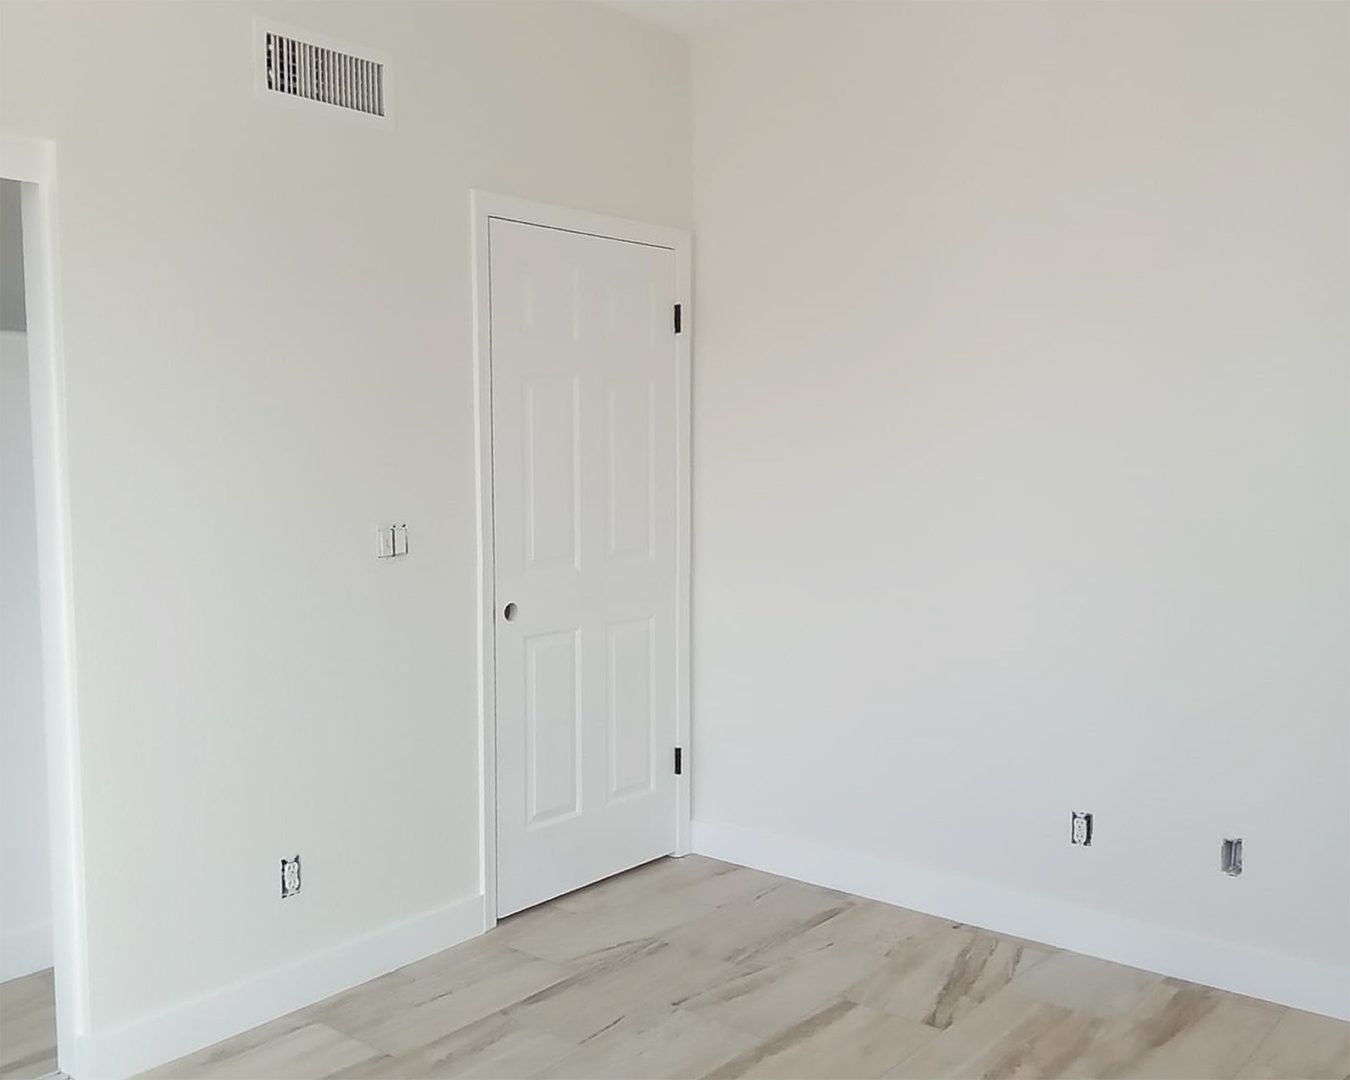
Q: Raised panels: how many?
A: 6